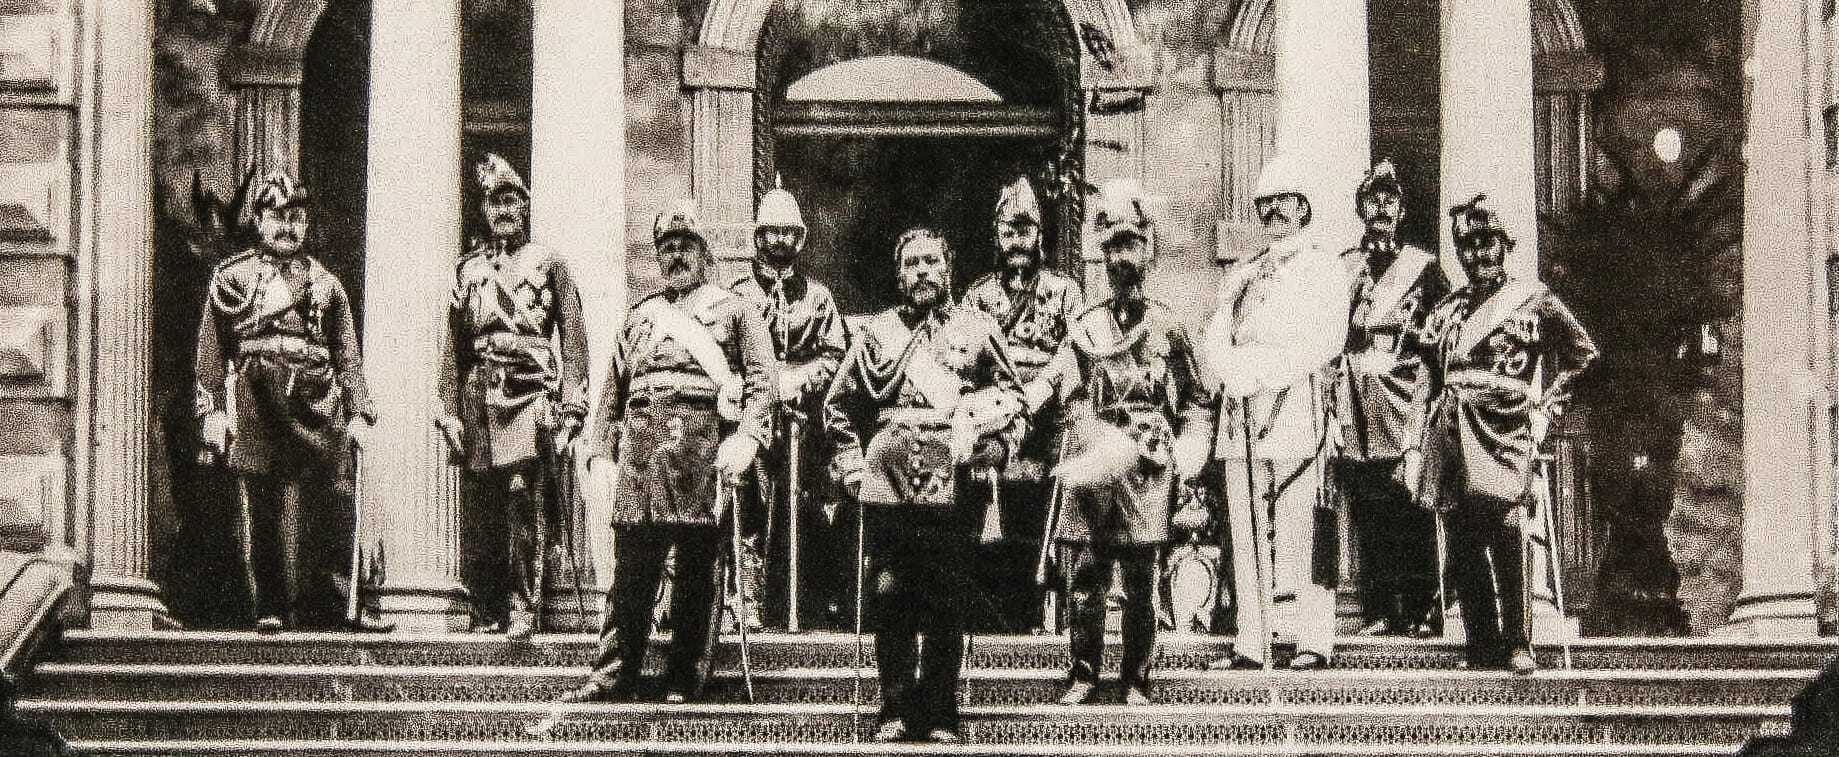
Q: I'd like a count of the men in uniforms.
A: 10